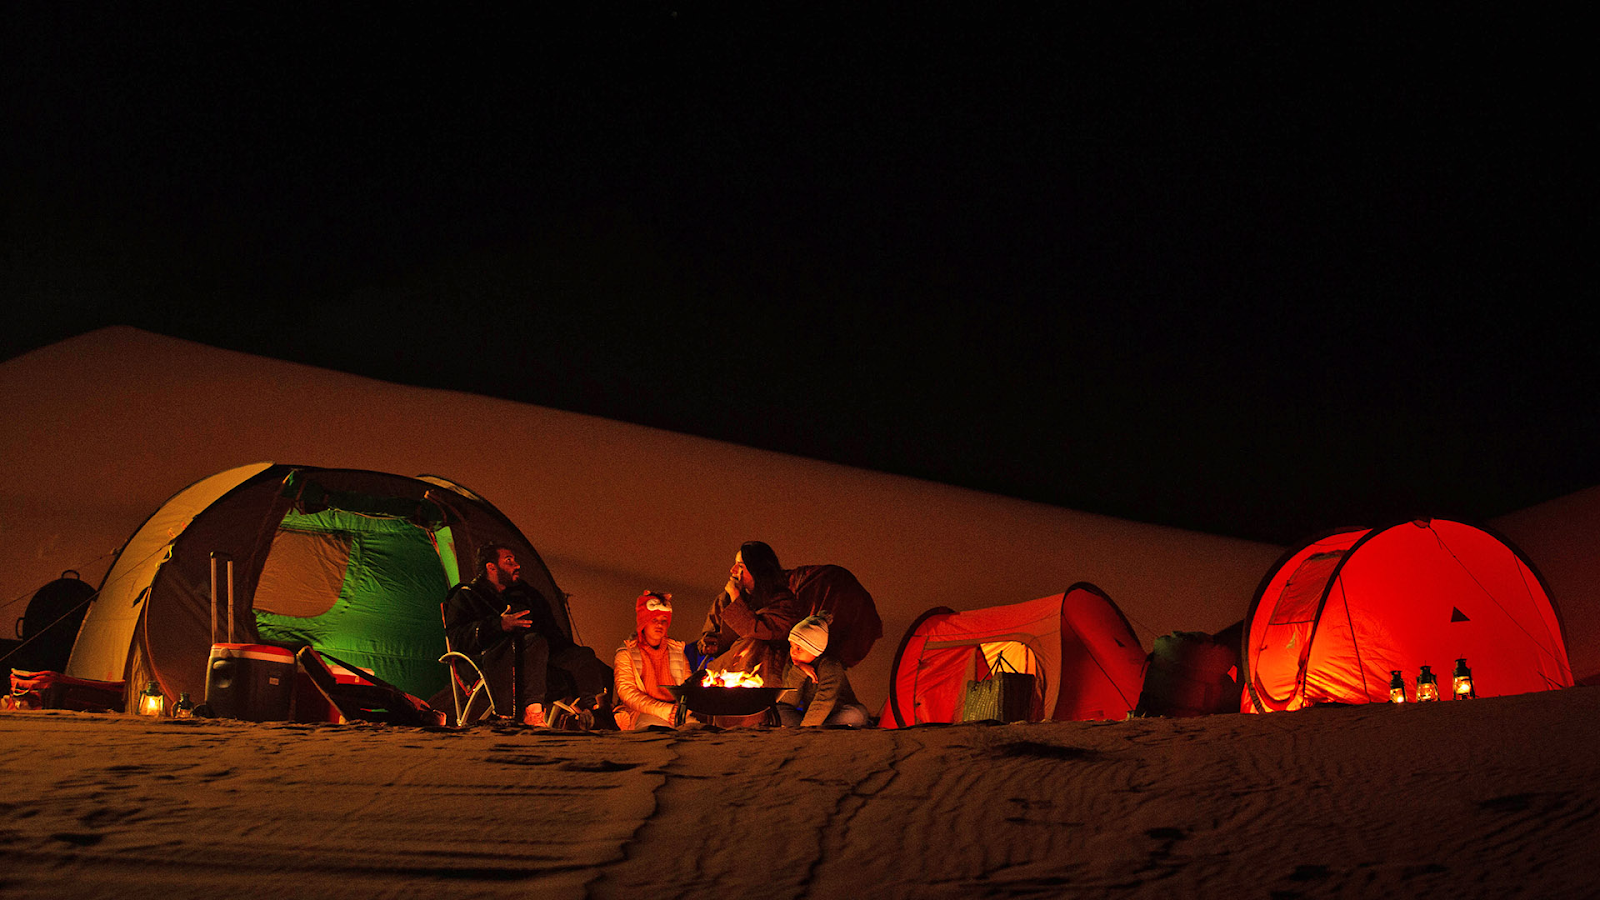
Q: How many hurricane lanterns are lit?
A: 4